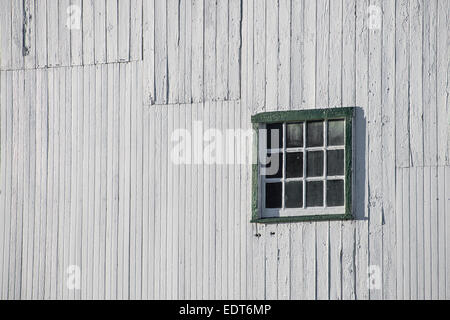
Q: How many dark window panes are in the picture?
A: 12